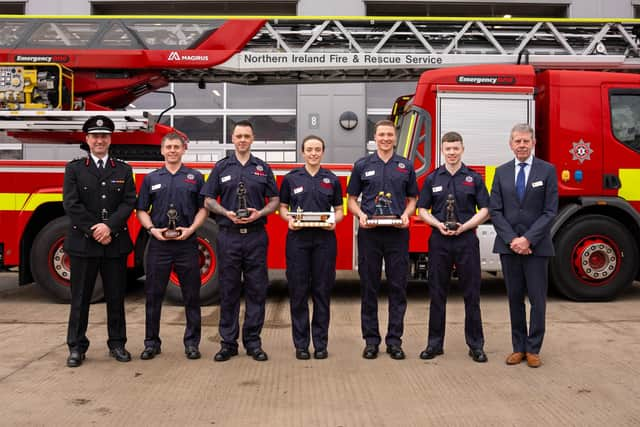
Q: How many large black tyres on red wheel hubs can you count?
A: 3